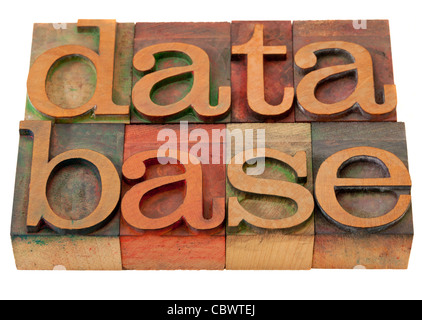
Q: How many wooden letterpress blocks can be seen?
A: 8